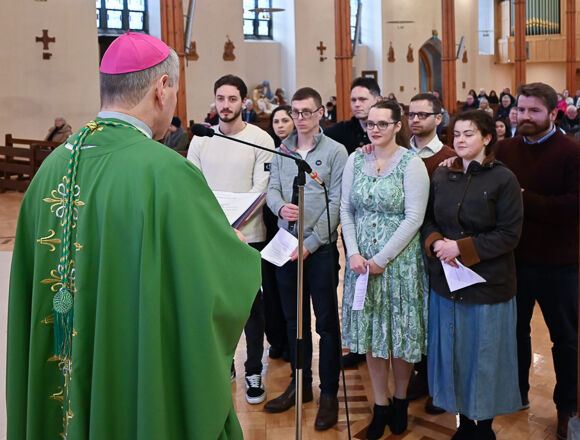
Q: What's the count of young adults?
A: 8